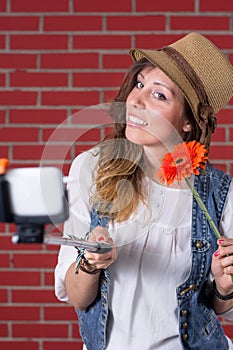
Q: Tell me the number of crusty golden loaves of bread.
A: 0